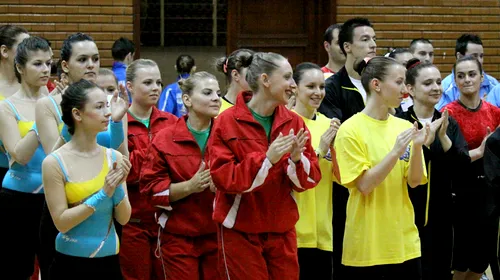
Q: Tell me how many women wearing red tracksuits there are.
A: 3